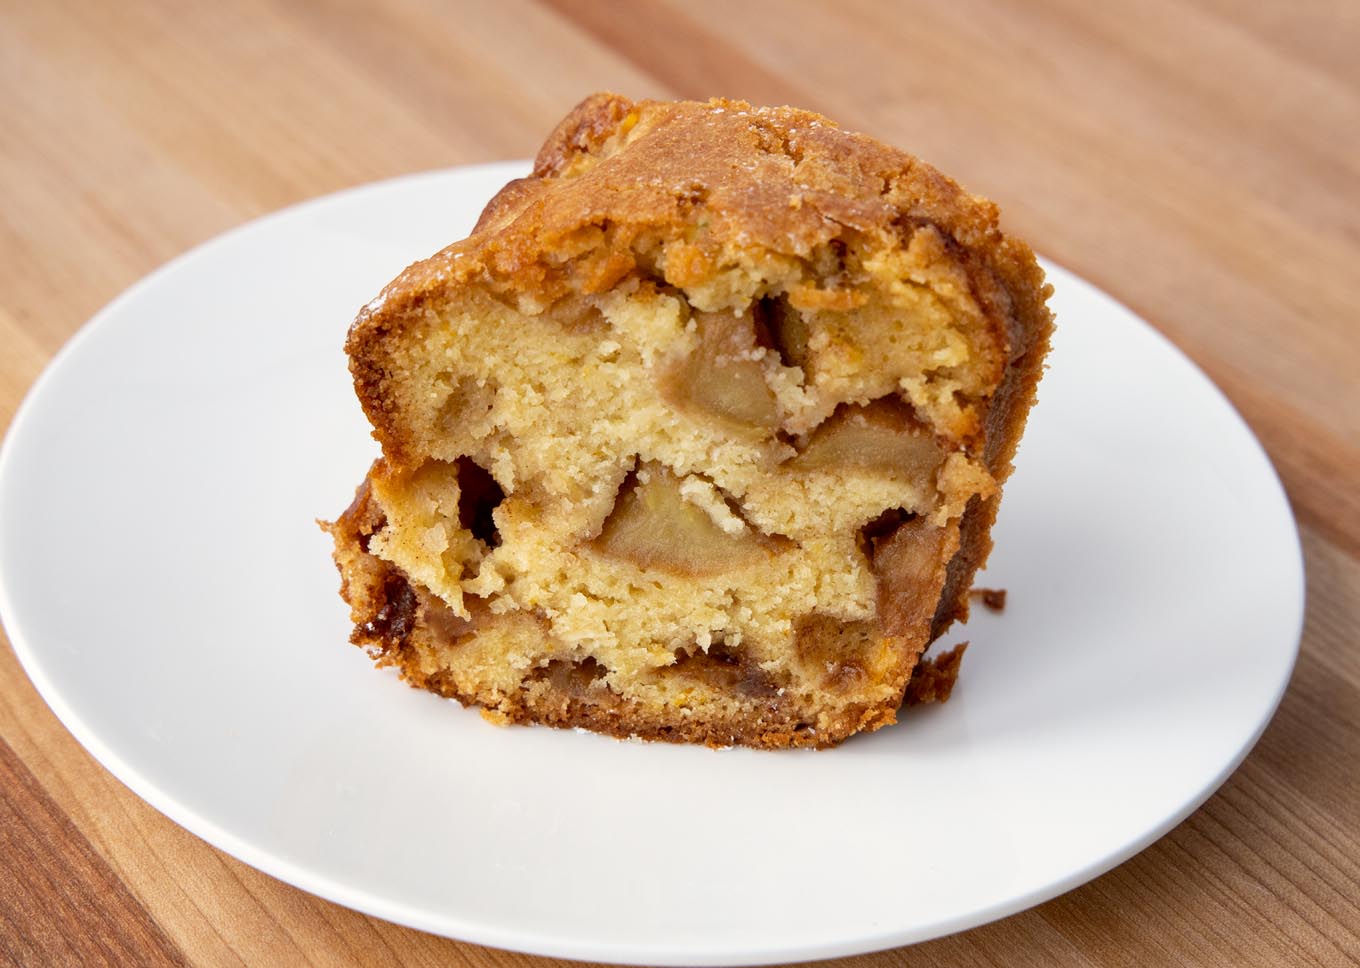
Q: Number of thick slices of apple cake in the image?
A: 1